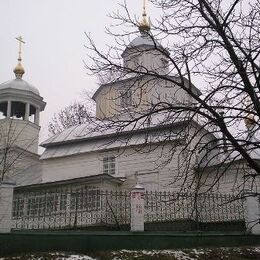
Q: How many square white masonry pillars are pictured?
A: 3